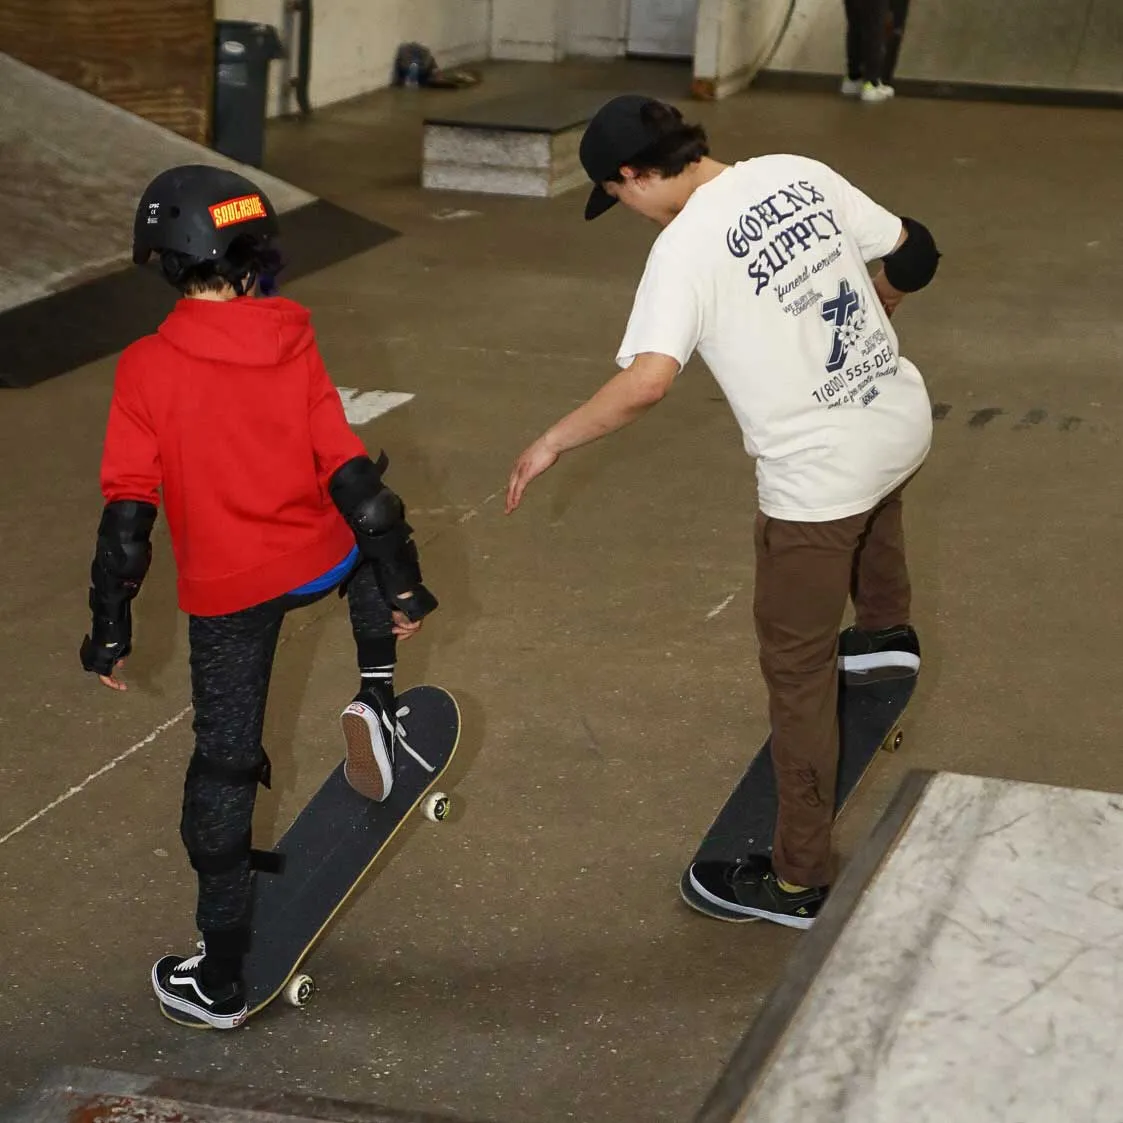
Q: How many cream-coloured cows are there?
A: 0